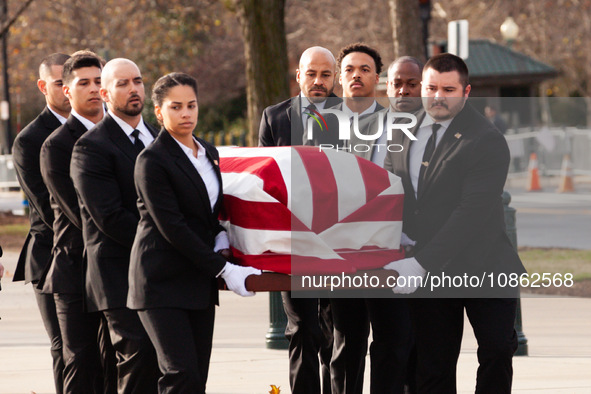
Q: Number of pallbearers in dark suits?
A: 8